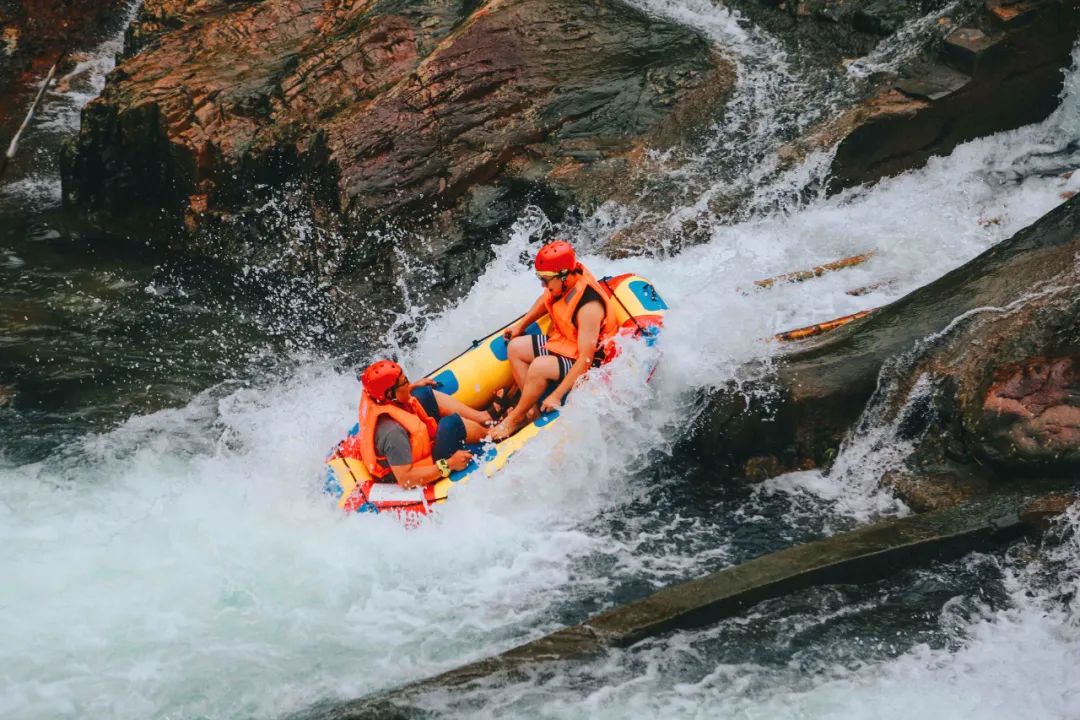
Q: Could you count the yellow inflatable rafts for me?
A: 1